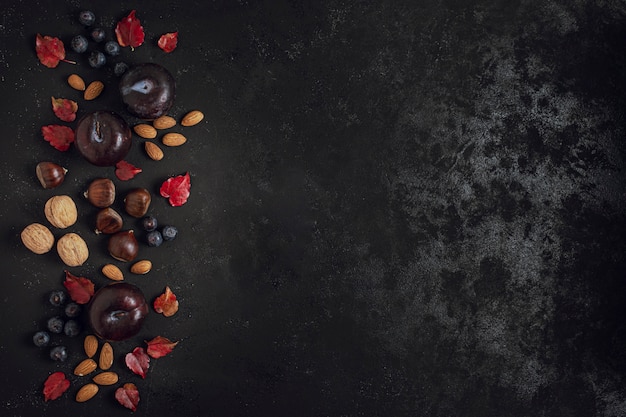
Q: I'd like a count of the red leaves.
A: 13